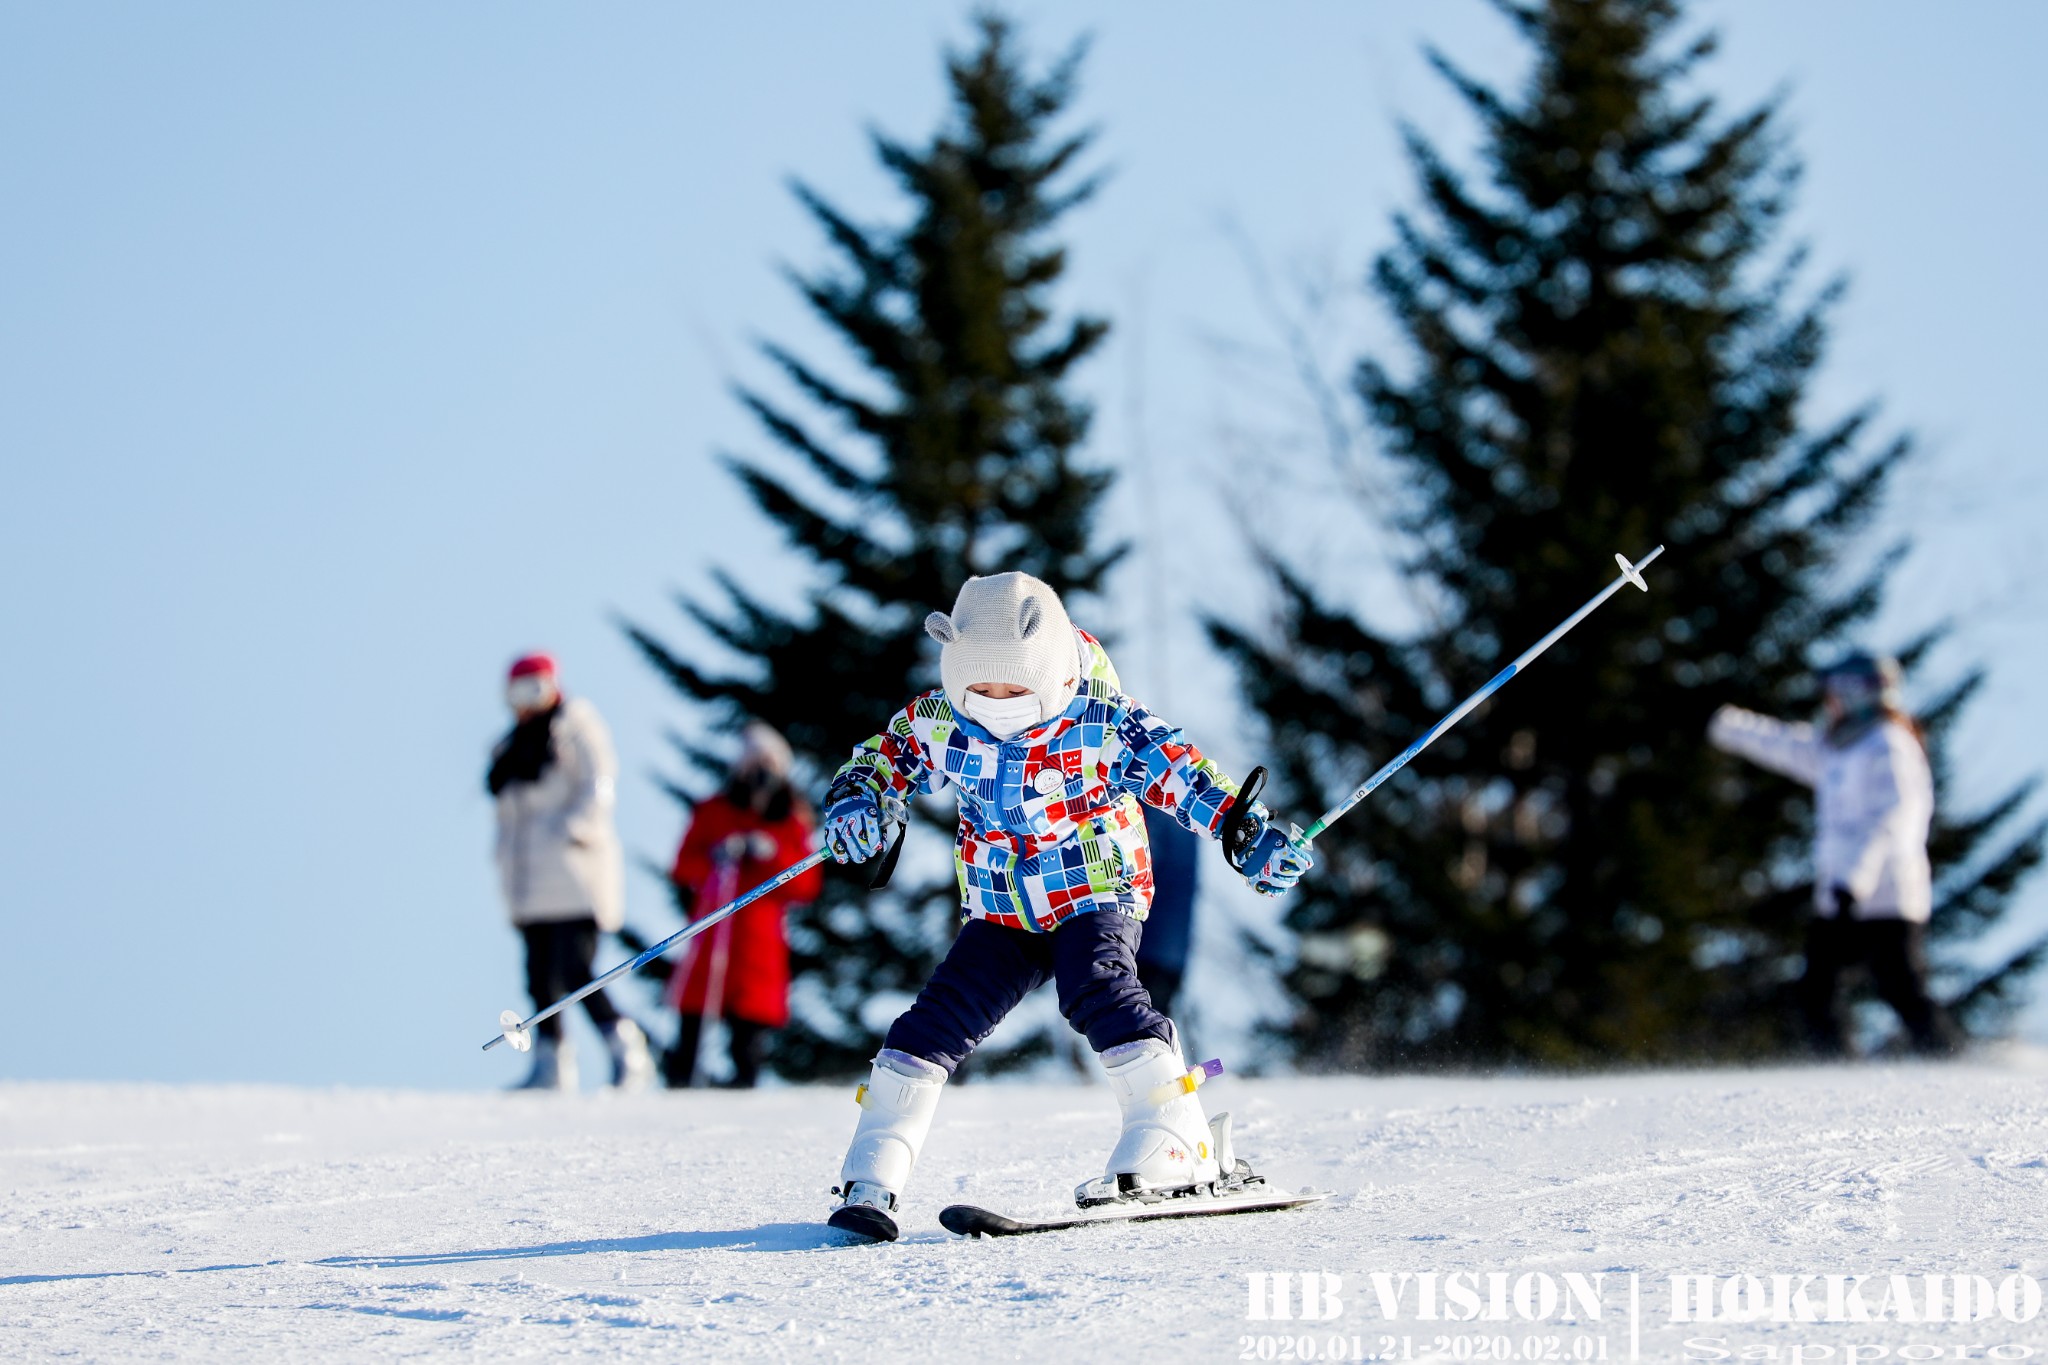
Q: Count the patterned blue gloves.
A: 2